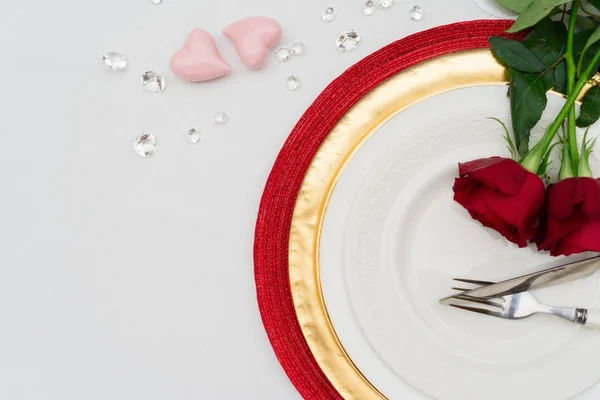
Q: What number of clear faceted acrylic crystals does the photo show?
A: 14